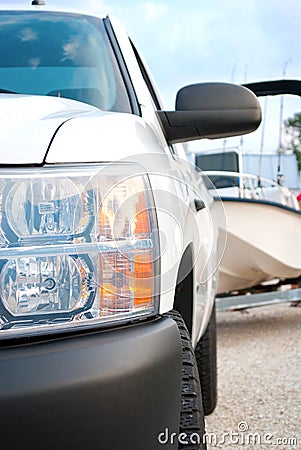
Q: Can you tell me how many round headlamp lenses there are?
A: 2